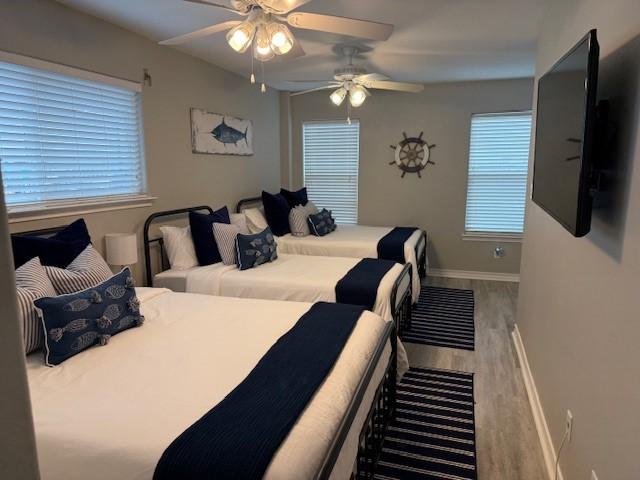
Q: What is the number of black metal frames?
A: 3